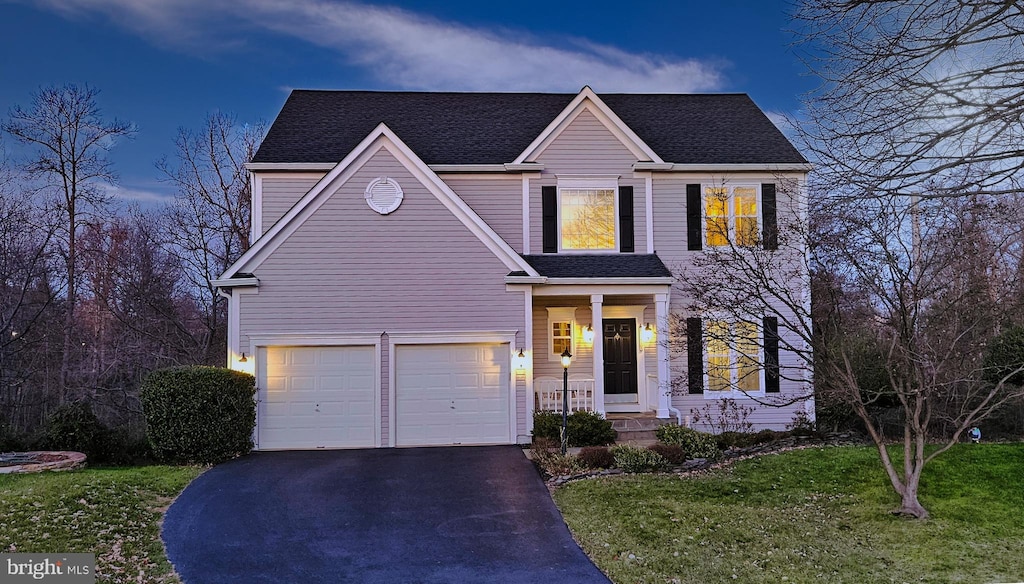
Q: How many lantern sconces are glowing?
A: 4